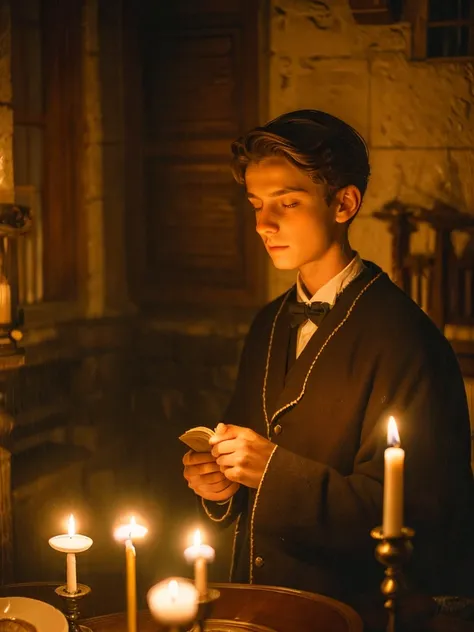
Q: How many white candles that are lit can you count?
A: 4